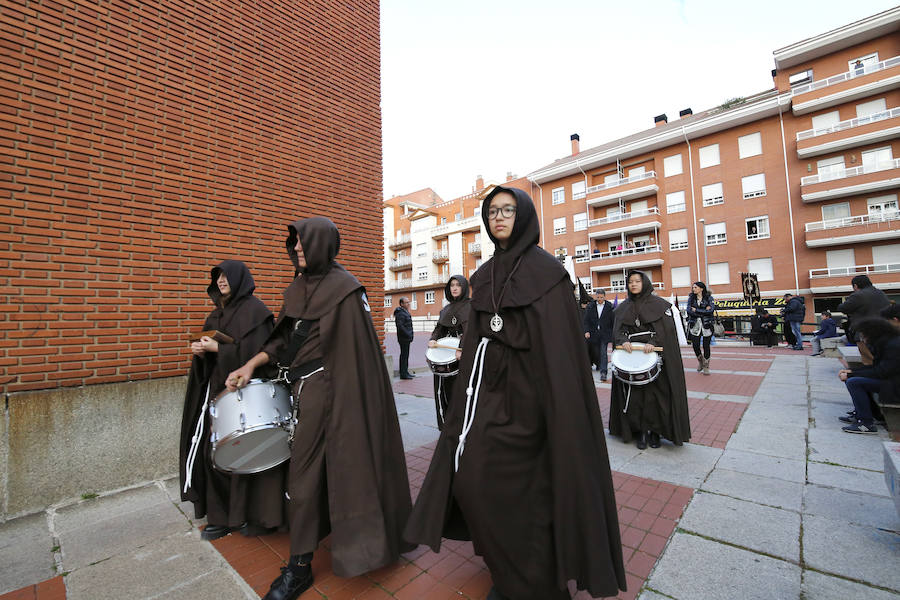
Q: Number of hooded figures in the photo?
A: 5